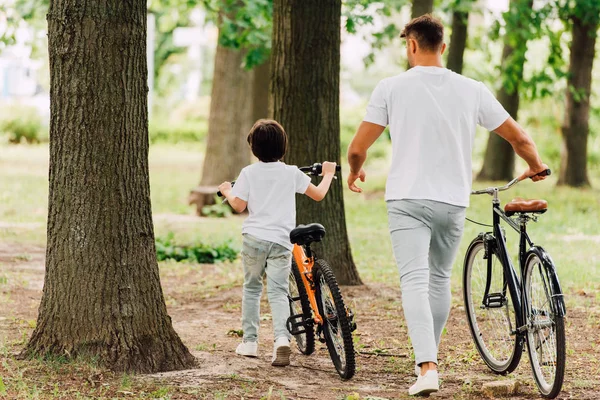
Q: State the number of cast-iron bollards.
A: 0